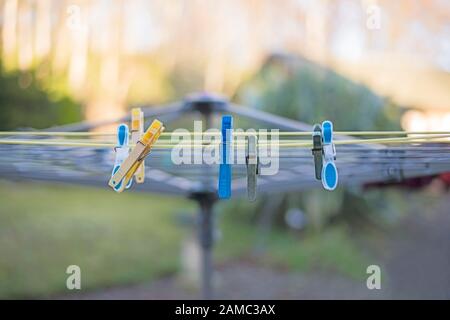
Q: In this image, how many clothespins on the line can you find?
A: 7